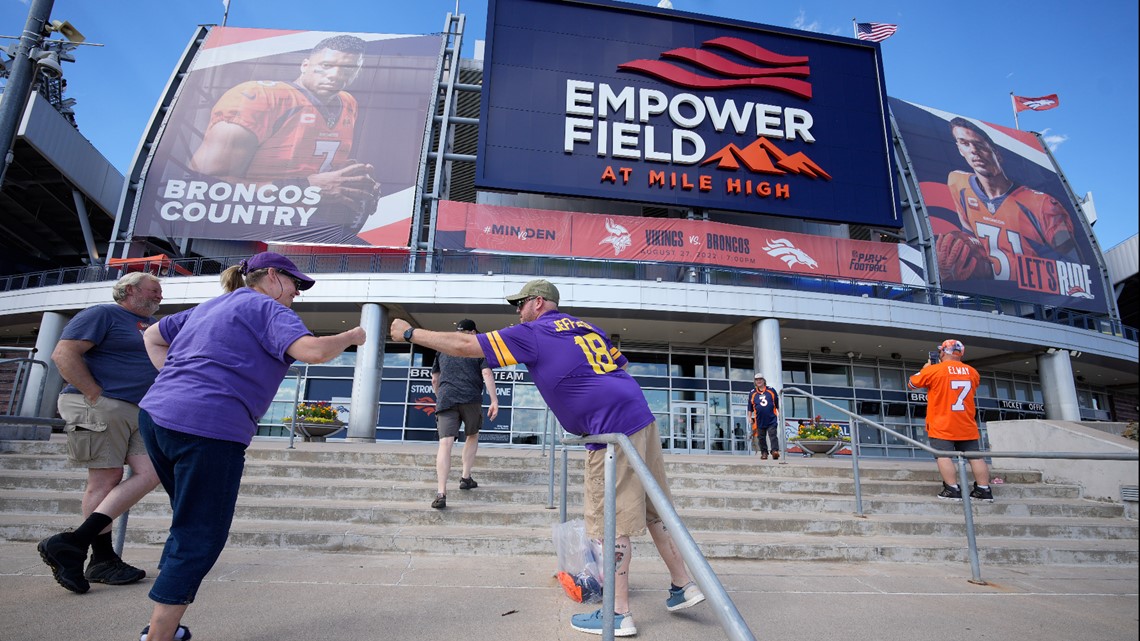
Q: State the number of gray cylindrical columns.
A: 4